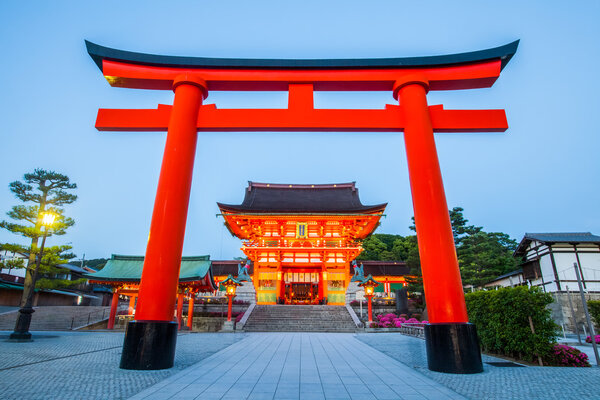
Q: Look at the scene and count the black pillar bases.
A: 2